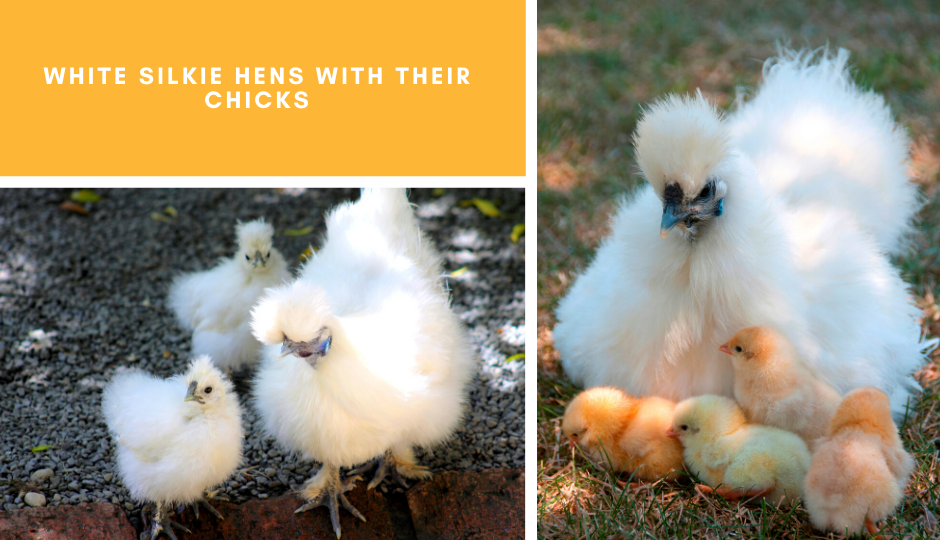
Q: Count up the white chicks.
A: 2